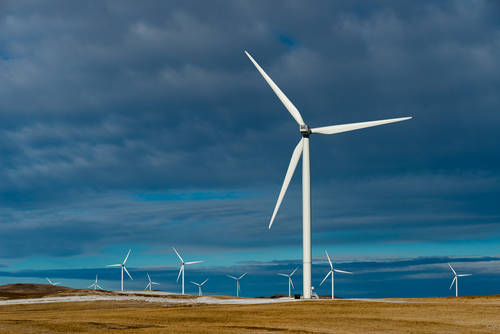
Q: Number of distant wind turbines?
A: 10